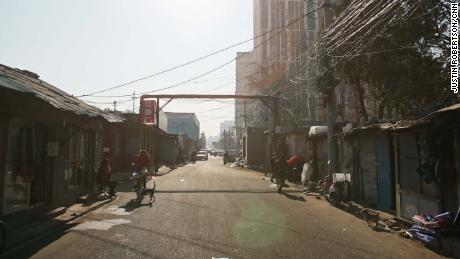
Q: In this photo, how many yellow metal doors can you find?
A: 0